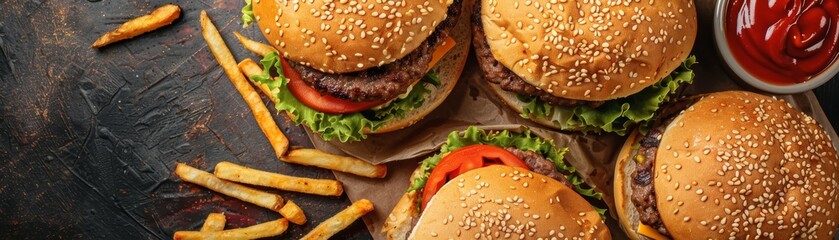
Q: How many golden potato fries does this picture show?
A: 11